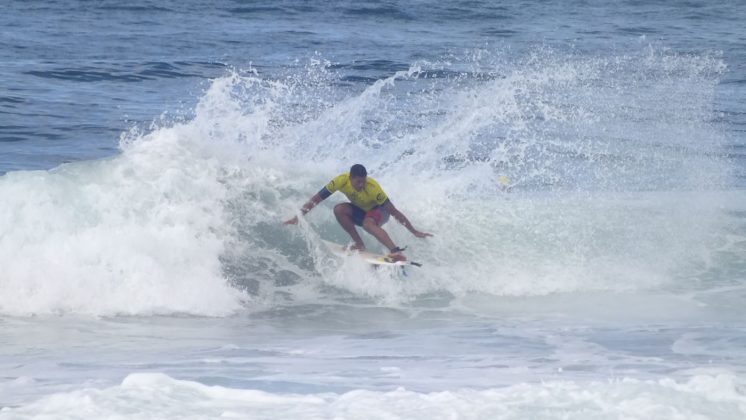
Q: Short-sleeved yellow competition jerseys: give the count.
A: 1